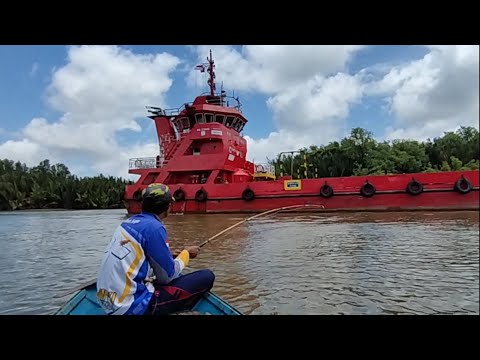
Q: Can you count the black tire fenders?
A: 8